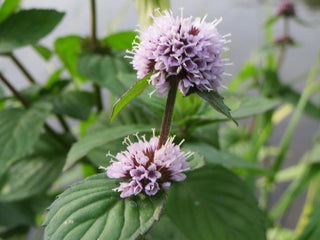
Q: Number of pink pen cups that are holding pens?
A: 0